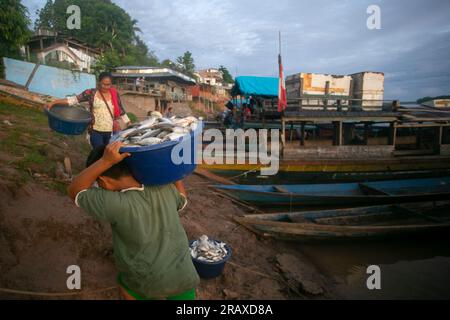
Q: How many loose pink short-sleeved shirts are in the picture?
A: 0